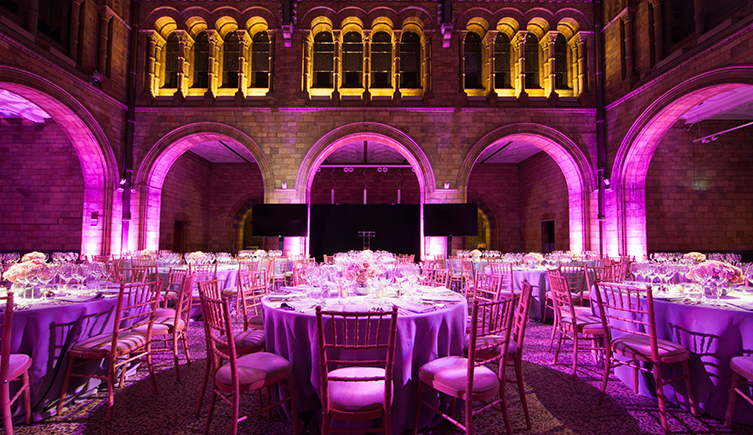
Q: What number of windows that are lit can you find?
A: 12